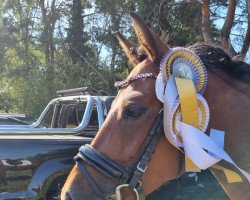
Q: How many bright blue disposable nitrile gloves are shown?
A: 0